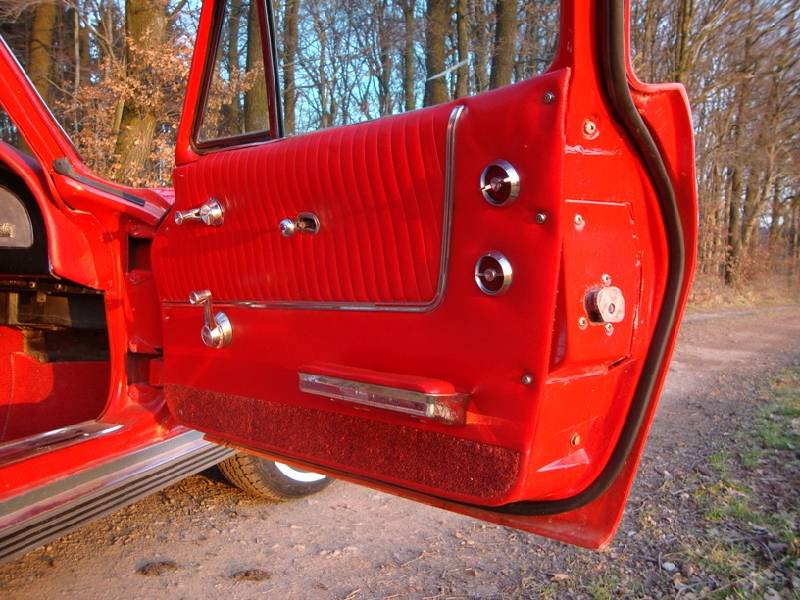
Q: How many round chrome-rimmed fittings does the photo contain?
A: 2